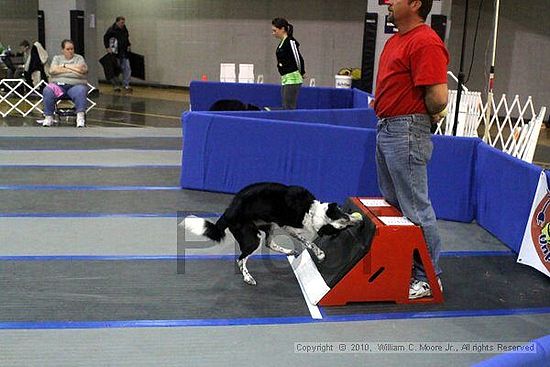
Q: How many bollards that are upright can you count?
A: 0